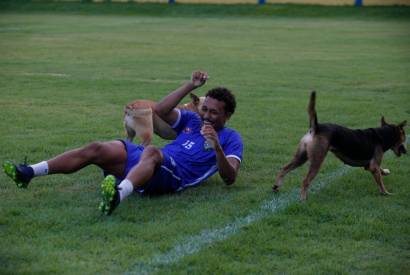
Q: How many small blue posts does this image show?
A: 3